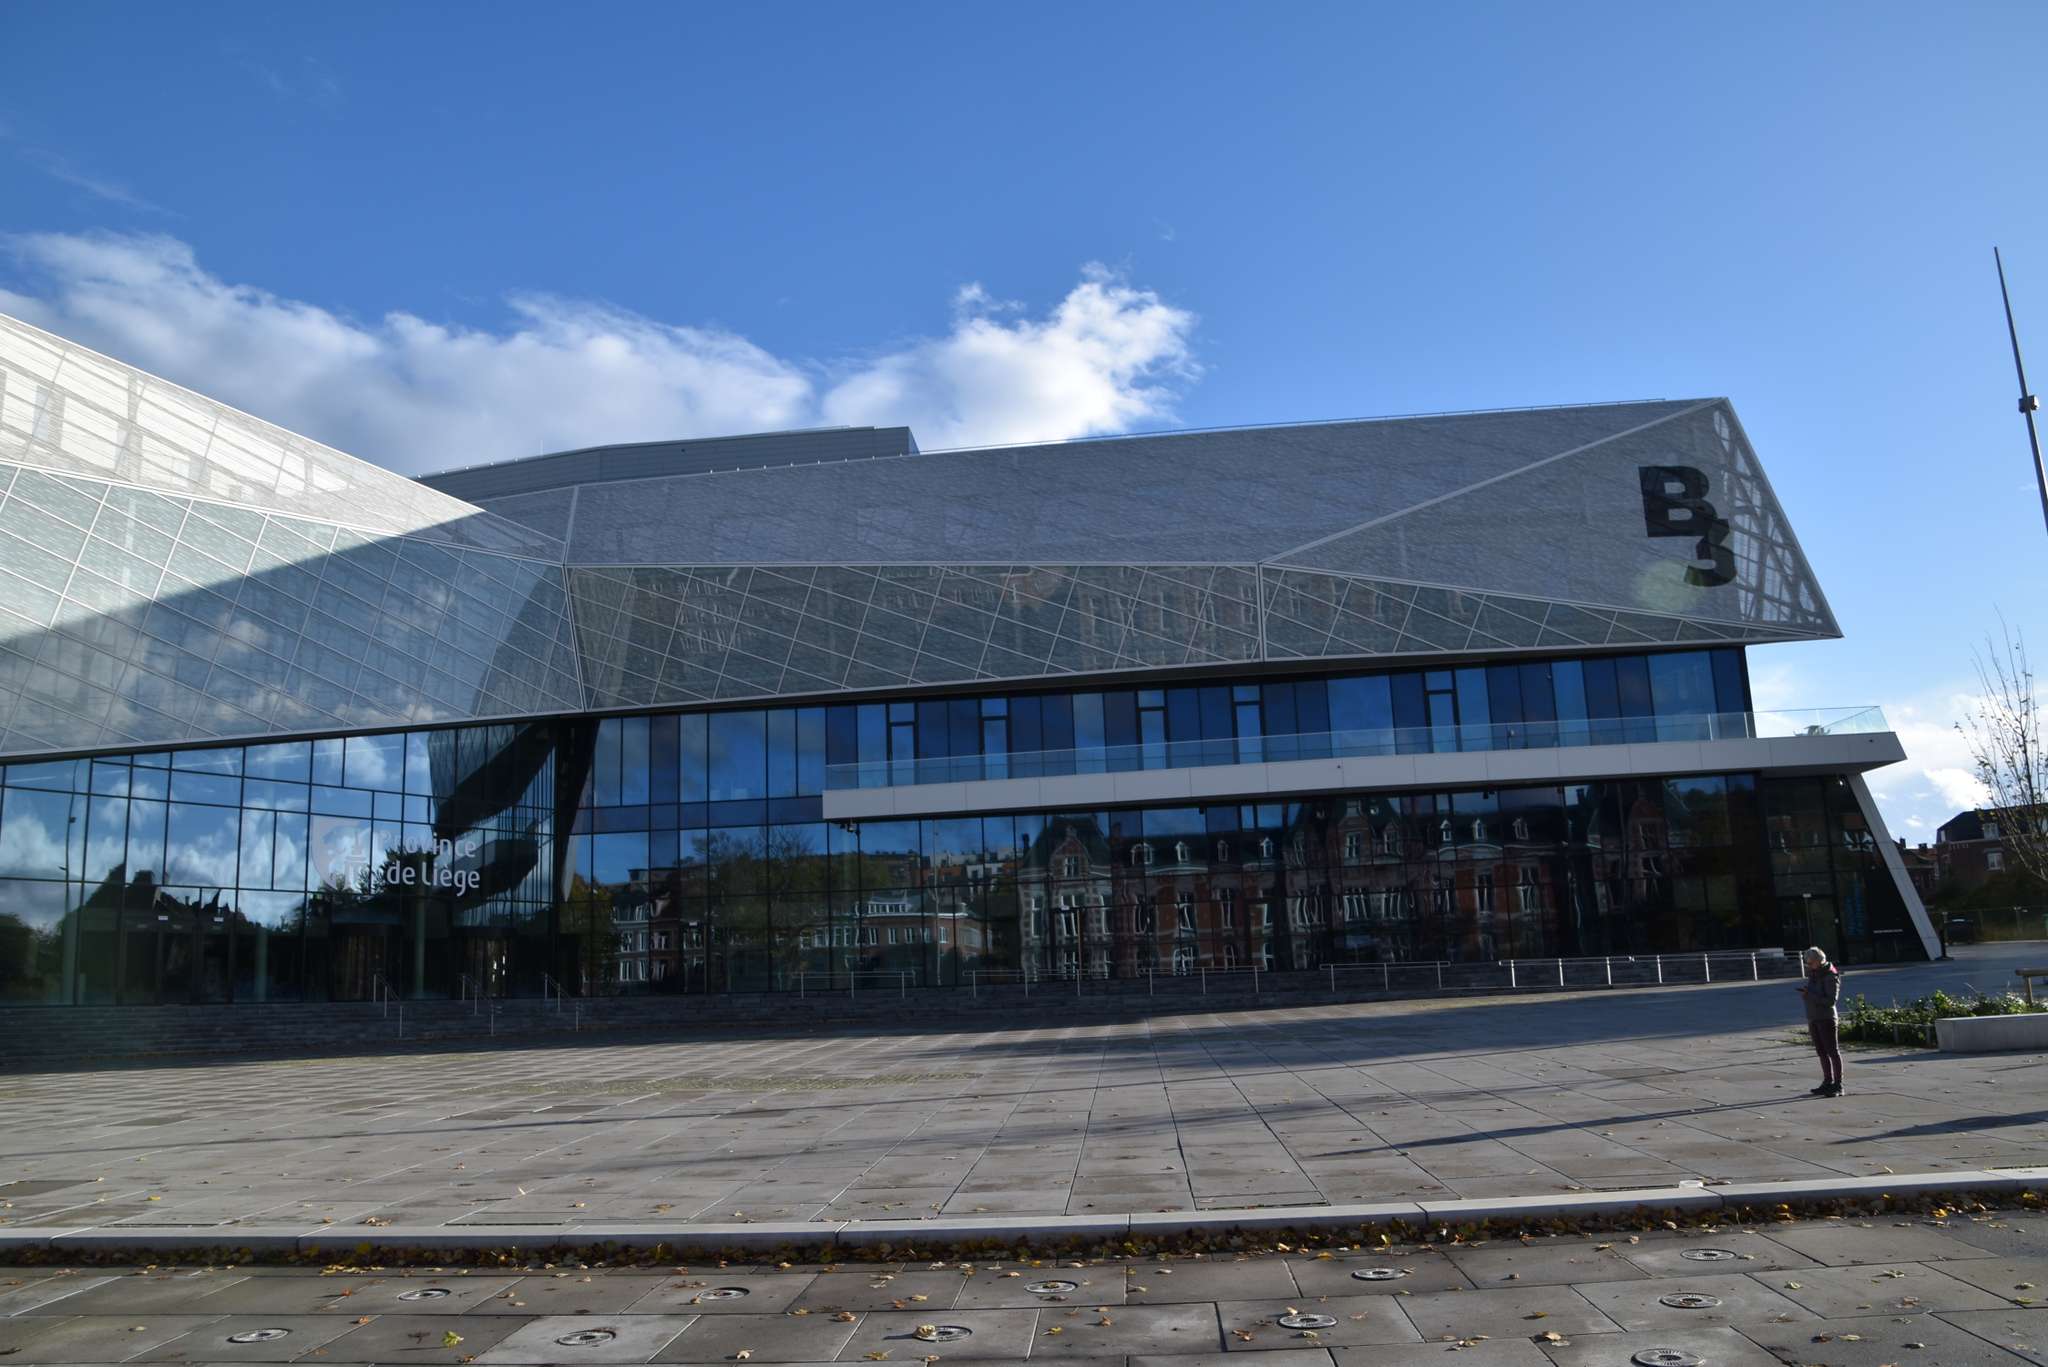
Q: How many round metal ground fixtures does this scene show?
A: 11